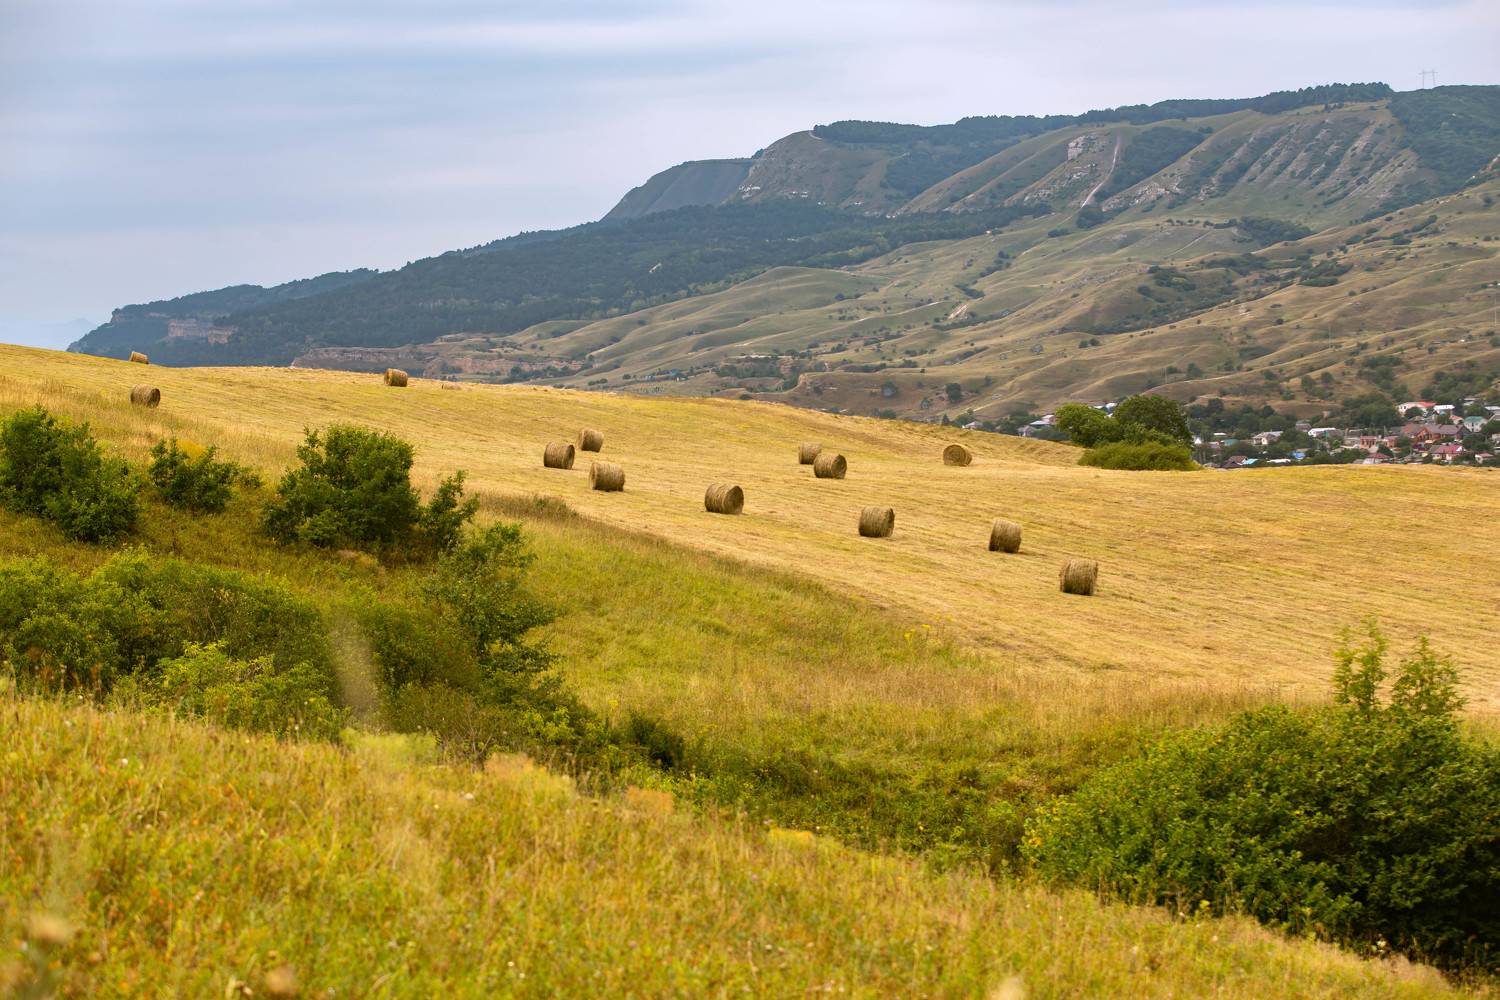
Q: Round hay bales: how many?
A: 13